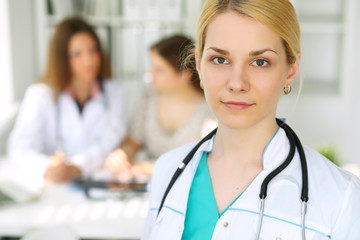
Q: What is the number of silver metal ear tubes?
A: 2